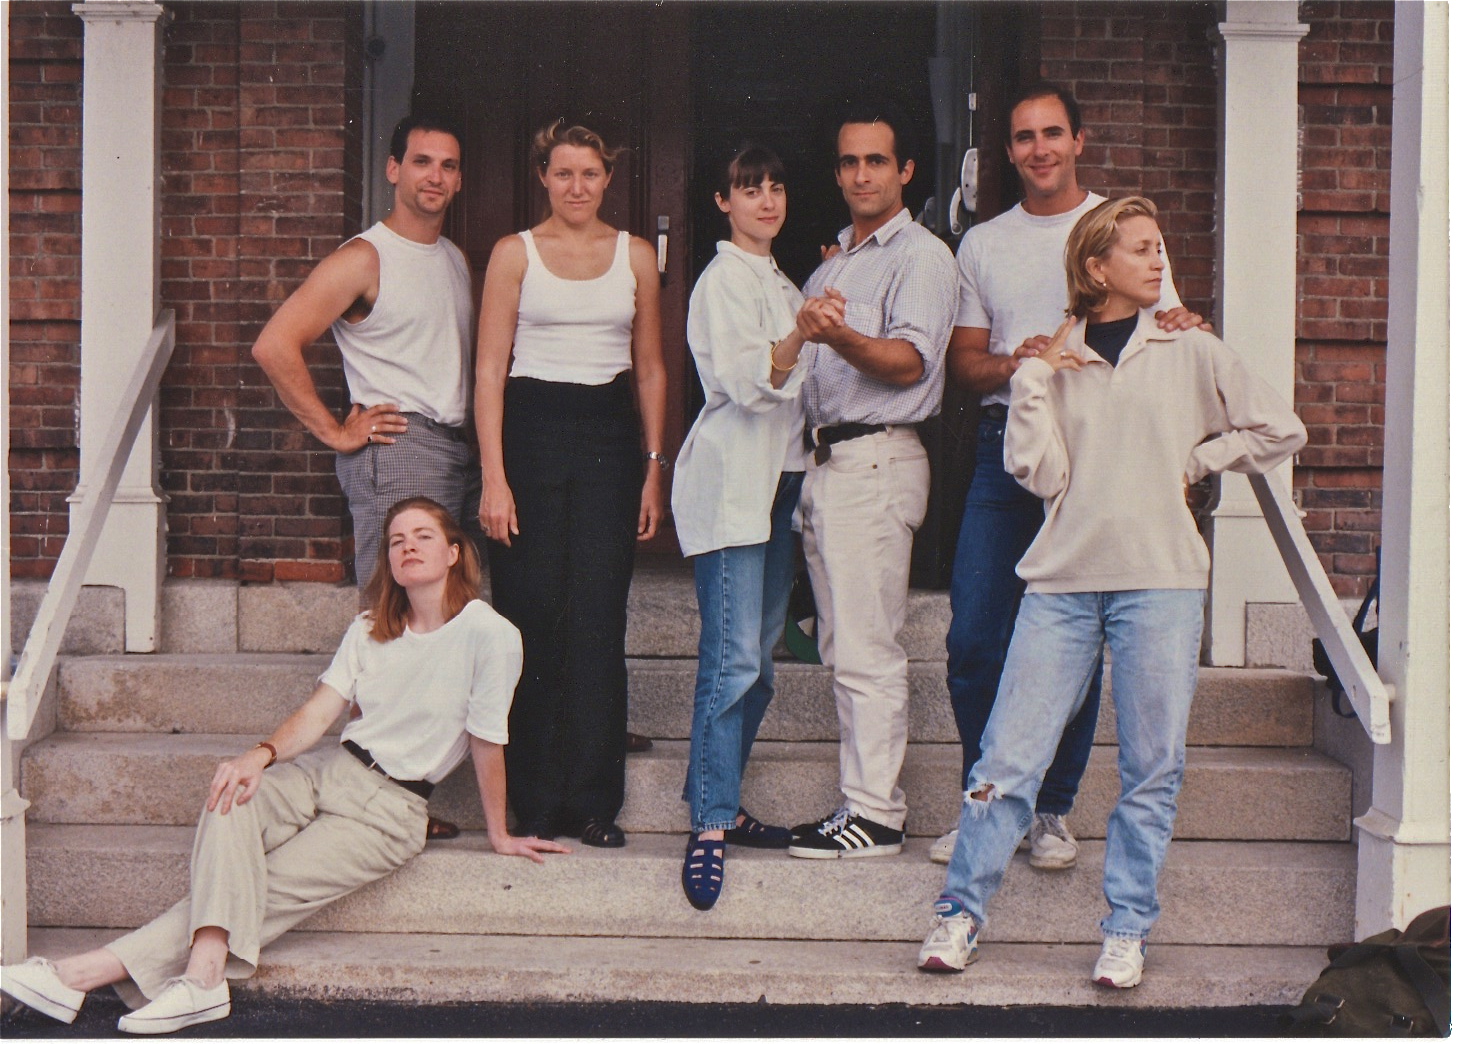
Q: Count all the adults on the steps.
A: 7